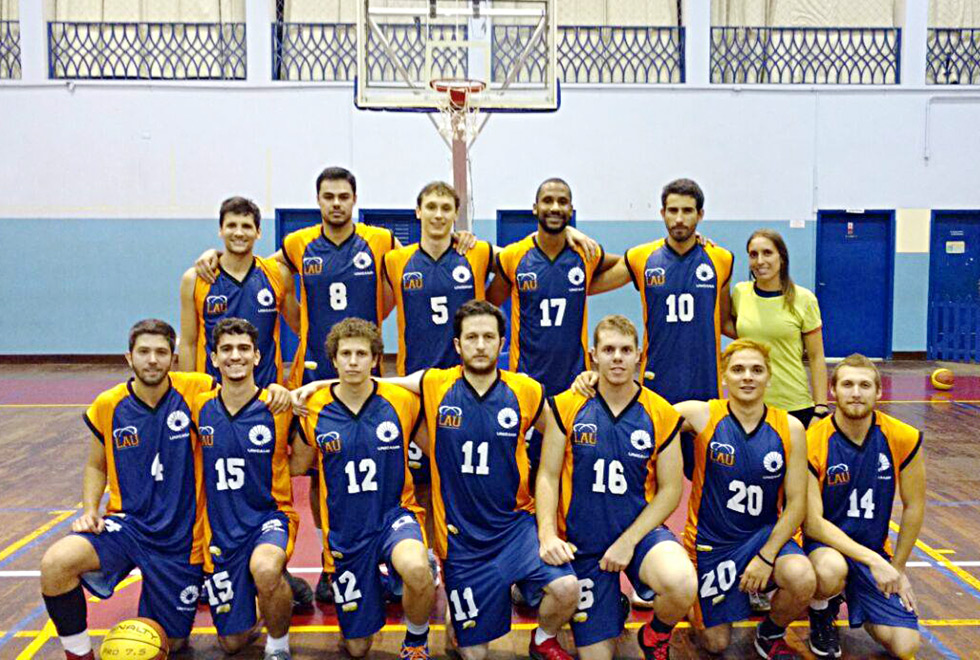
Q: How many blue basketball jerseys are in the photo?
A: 12